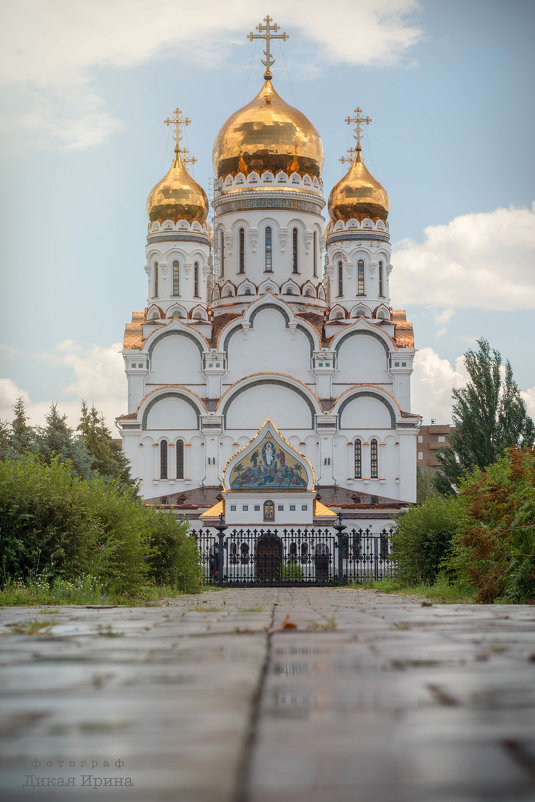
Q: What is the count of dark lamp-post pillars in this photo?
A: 2